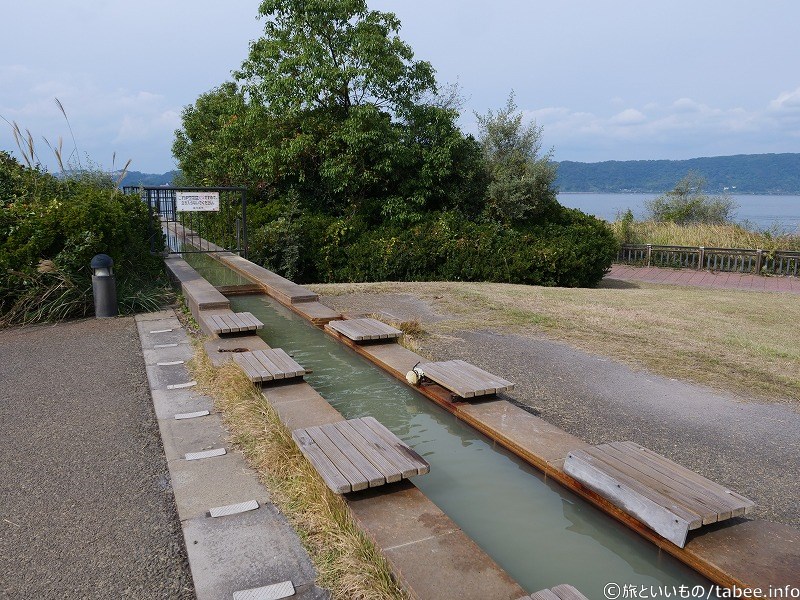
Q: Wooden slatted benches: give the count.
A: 7